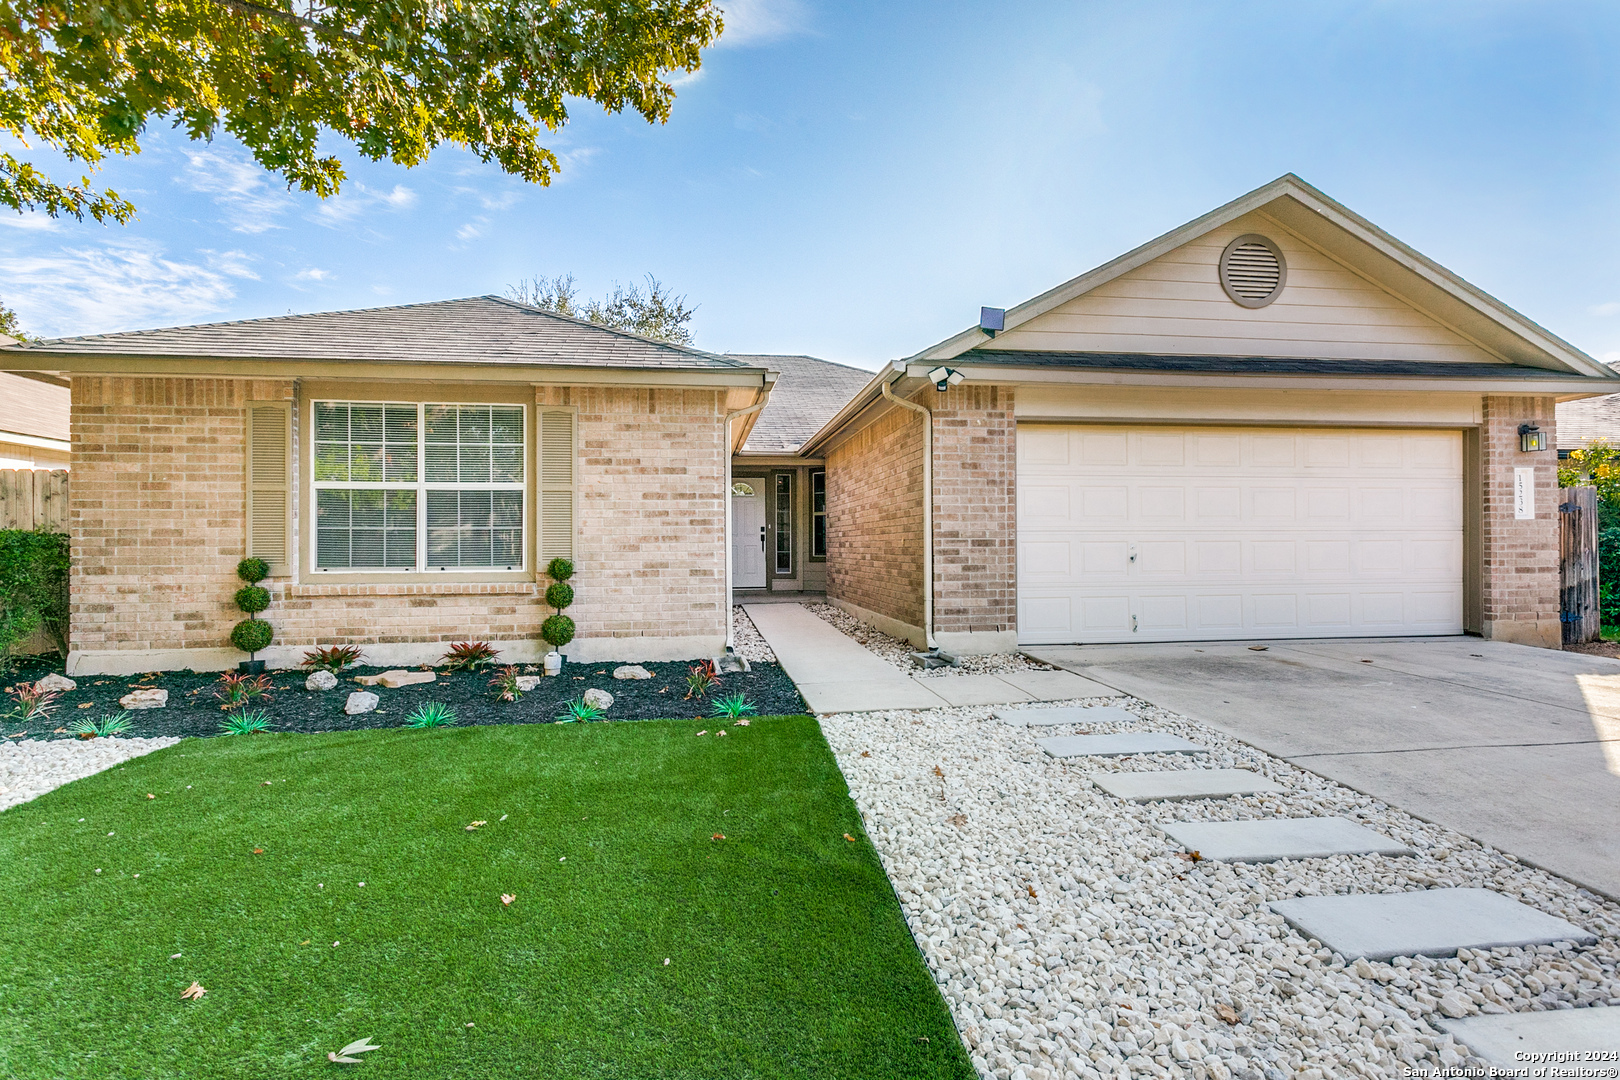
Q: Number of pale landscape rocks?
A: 8